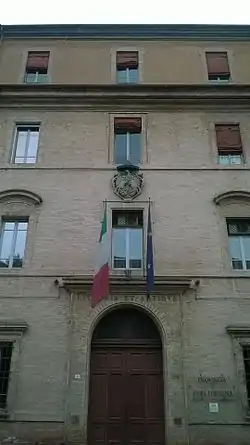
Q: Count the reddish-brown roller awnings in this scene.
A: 5